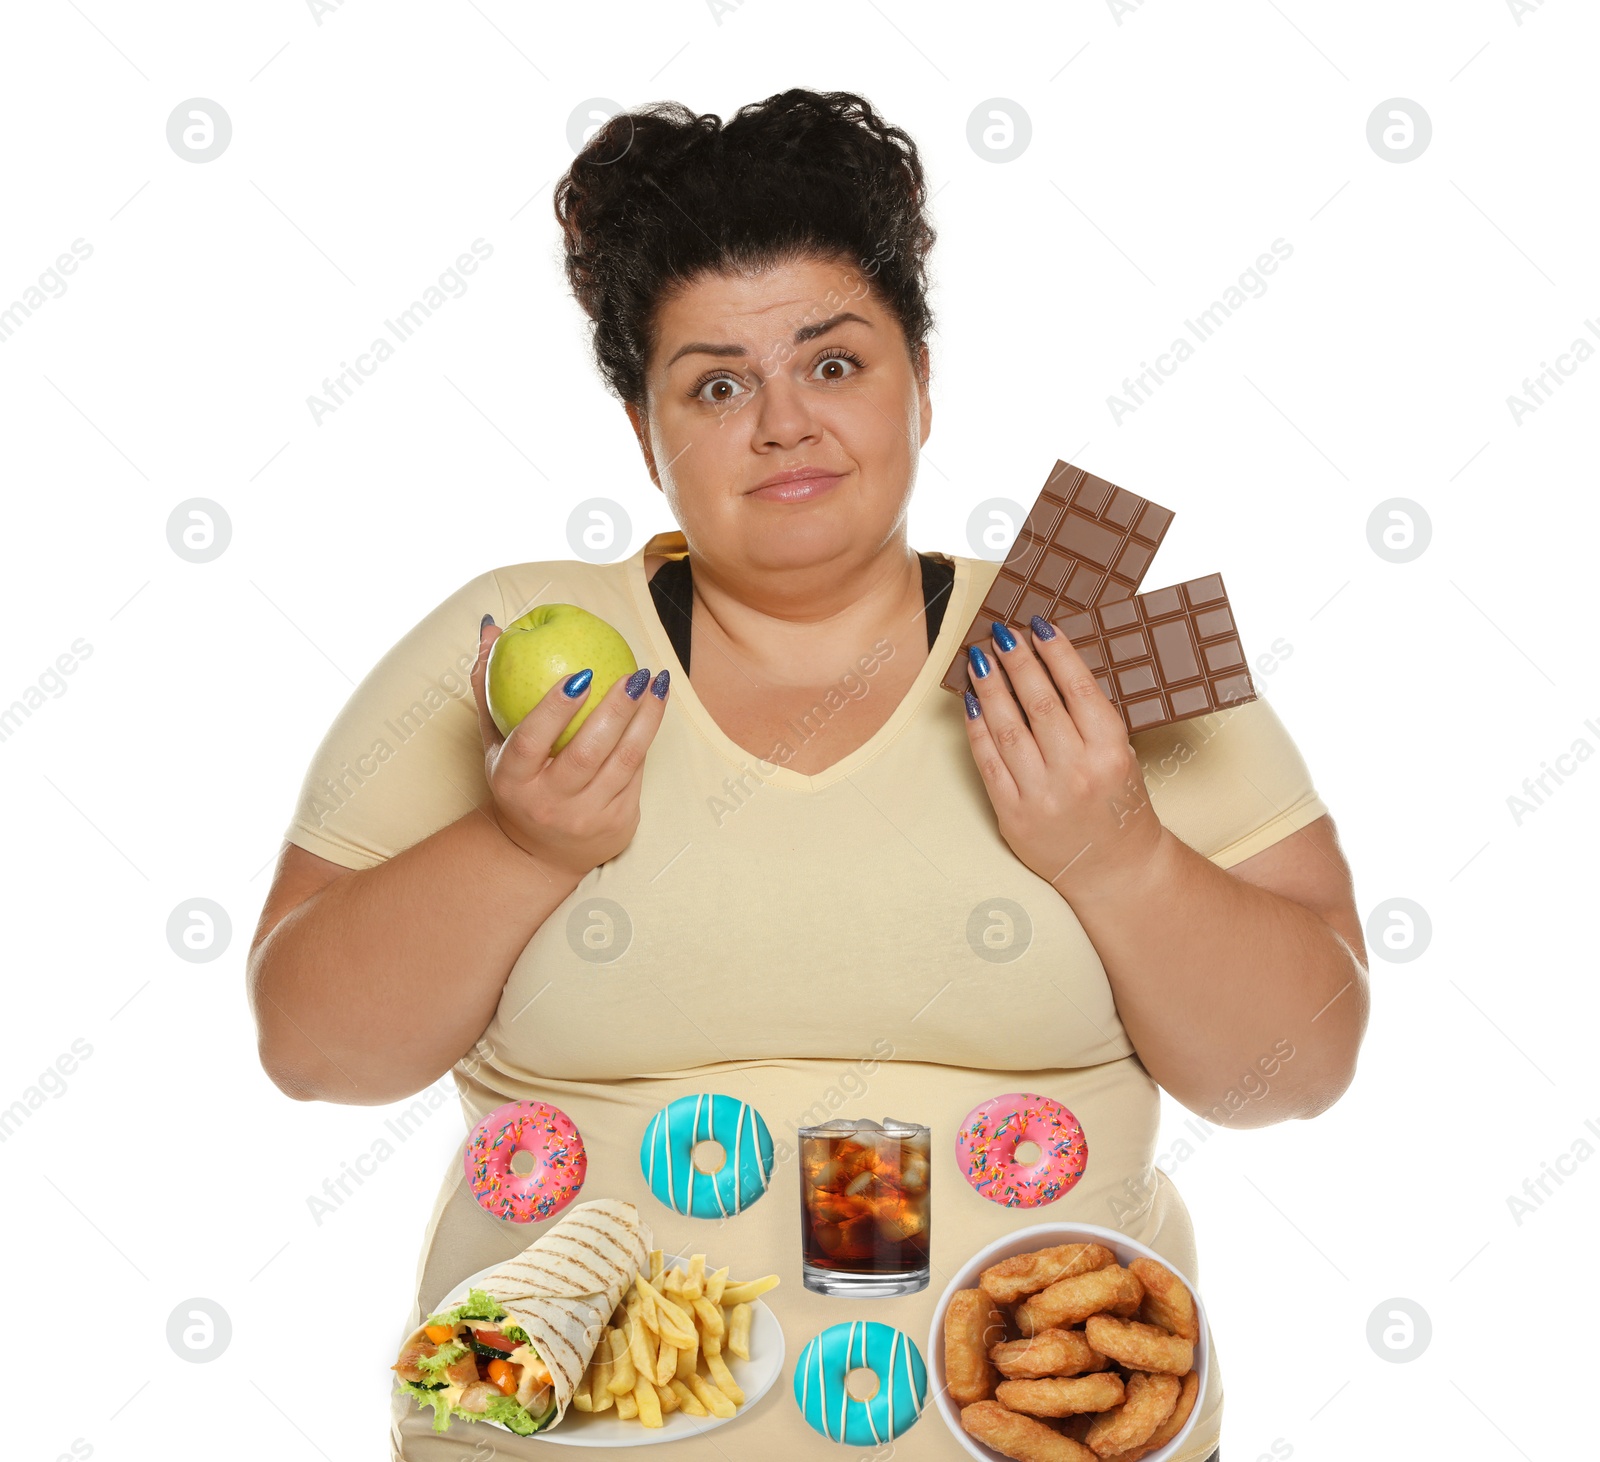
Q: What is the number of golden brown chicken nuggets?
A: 10